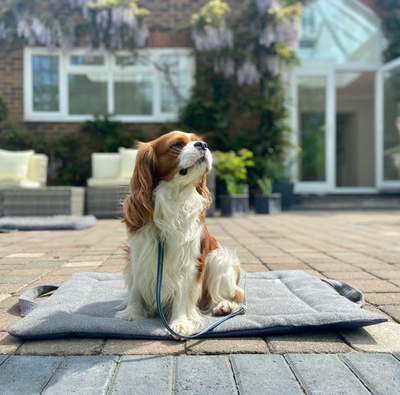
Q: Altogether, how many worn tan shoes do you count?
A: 0